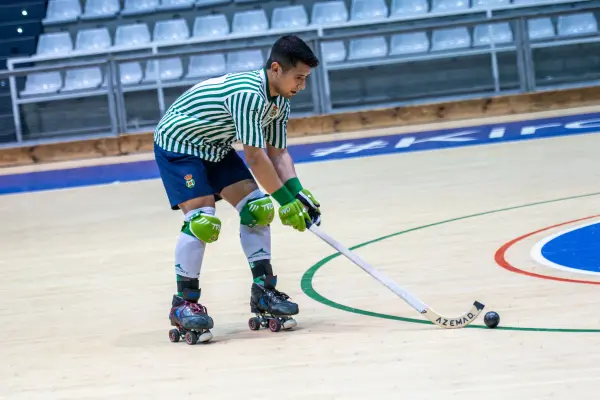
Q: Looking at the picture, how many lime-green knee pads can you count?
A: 2